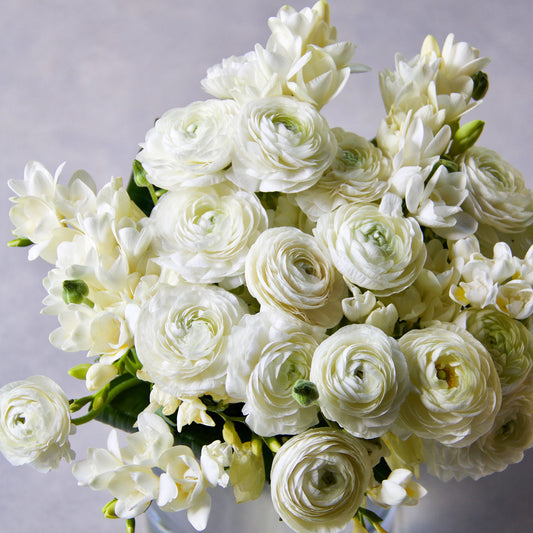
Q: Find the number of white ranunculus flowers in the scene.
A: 15